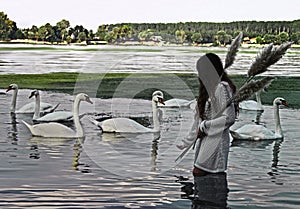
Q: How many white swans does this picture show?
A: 7